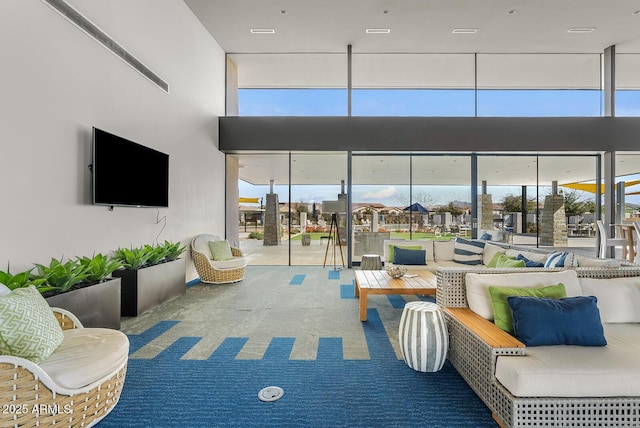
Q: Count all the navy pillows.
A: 3